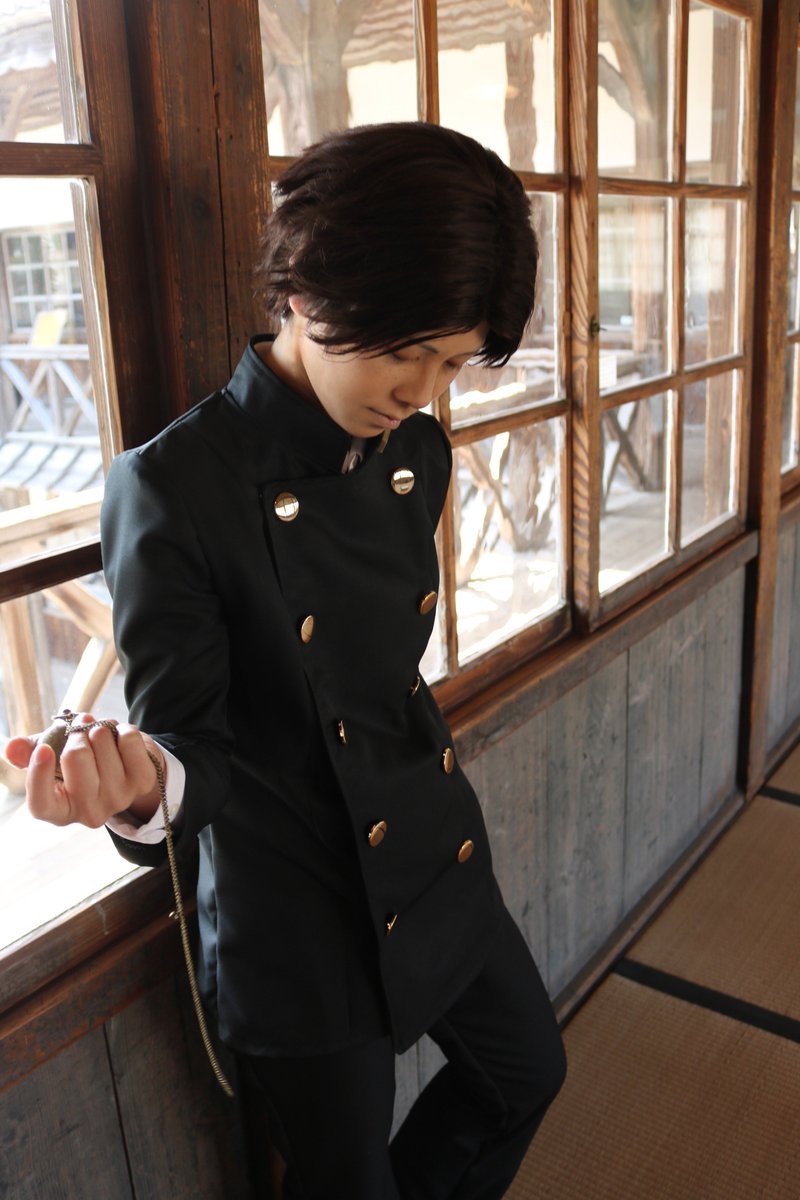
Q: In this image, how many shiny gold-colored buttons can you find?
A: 10